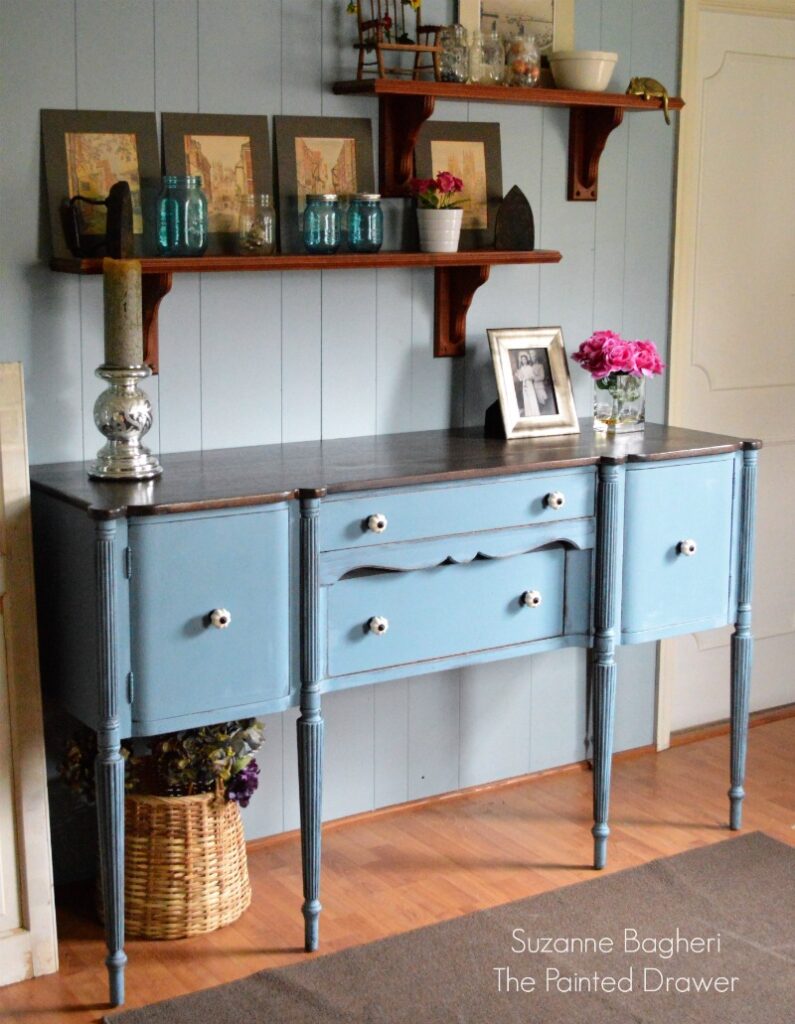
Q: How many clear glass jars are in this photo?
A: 4